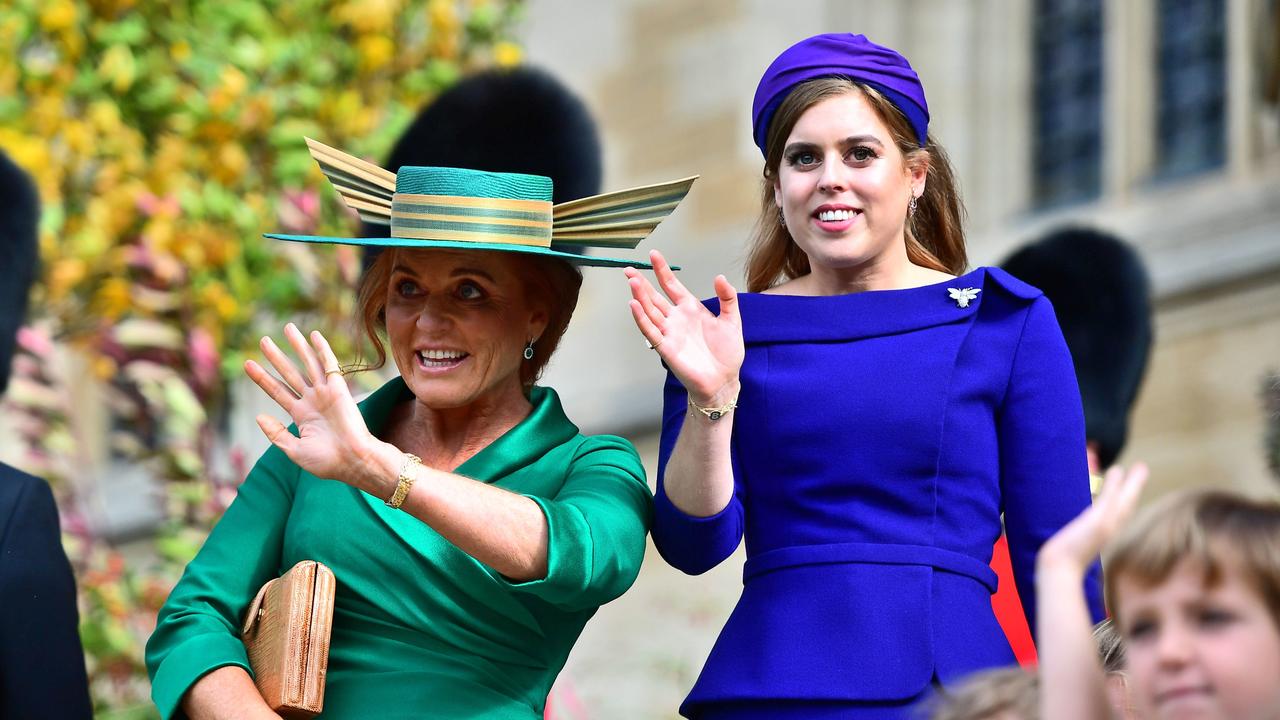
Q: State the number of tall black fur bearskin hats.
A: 3